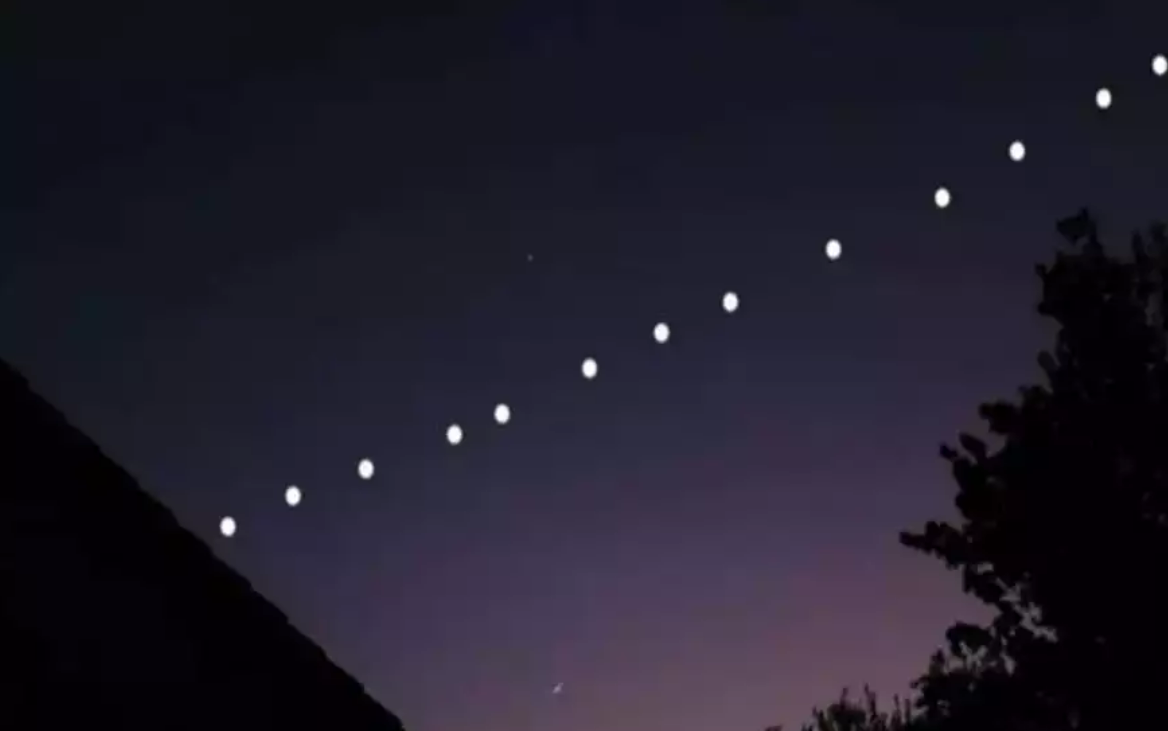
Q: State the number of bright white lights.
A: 13